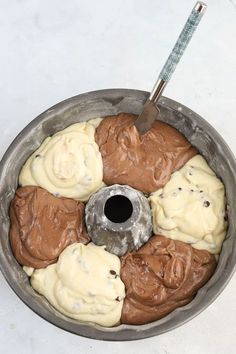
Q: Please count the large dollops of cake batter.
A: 6